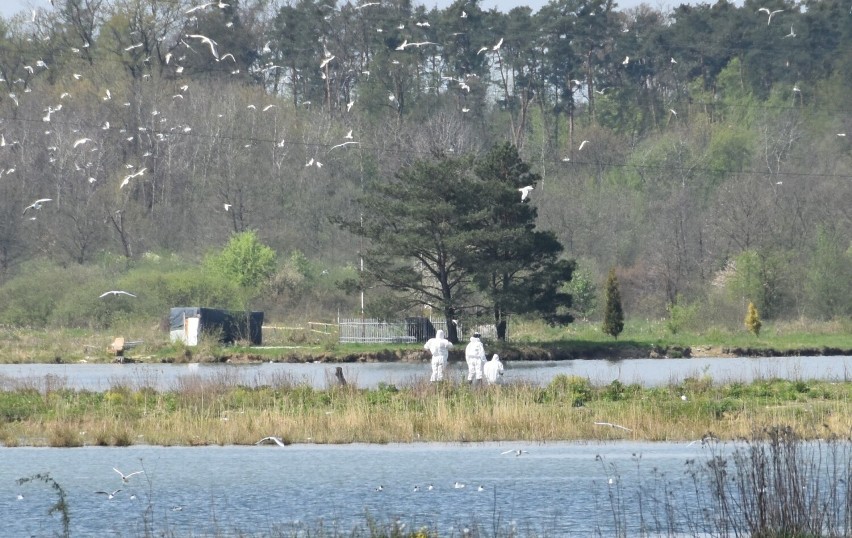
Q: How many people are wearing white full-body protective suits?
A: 3